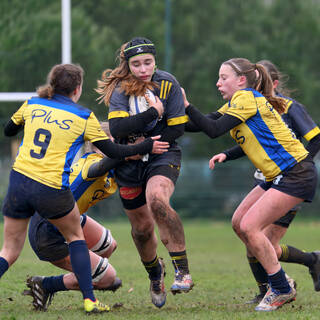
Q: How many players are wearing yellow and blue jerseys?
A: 3